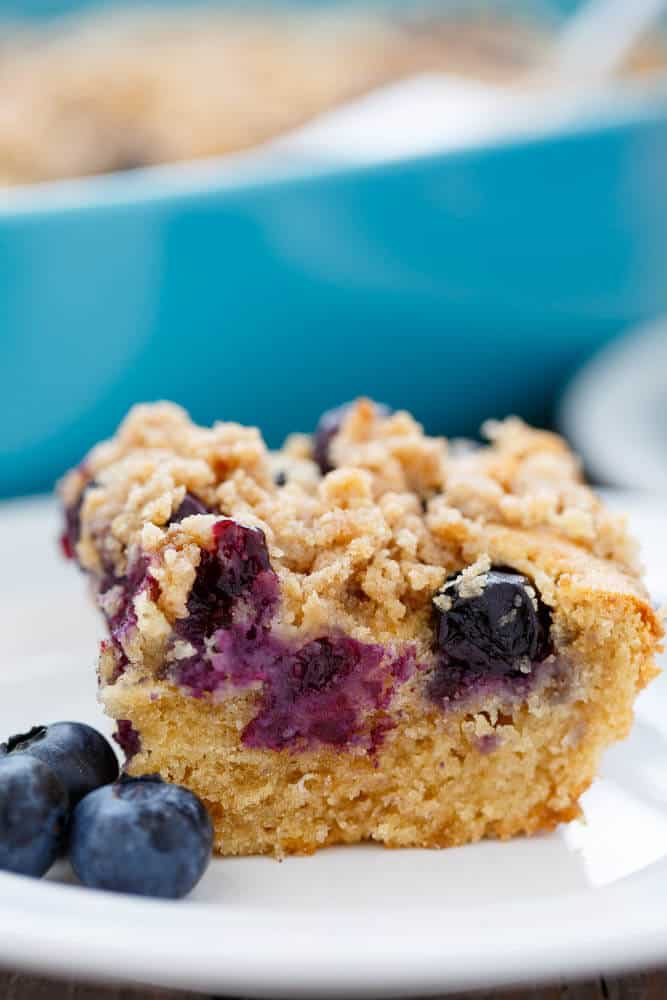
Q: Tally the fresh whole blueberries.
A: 3